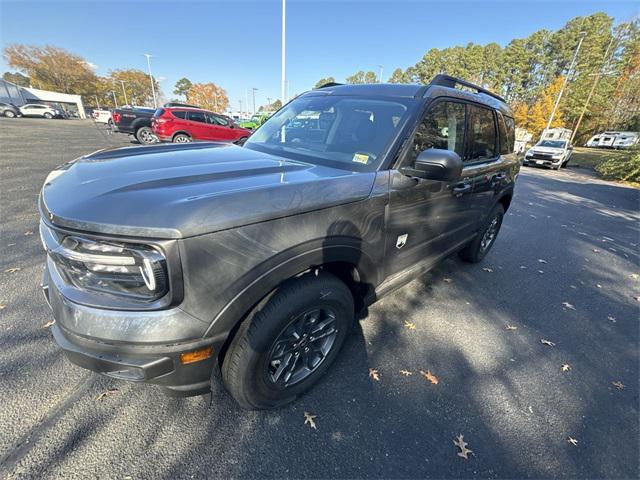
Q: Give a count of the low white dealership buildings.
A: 1